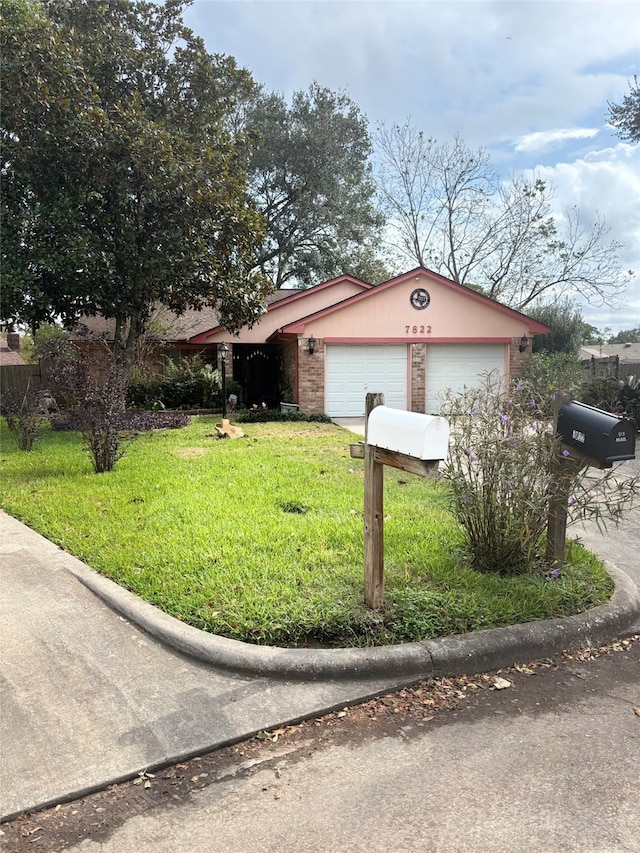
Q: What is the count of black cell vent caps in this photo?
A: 0